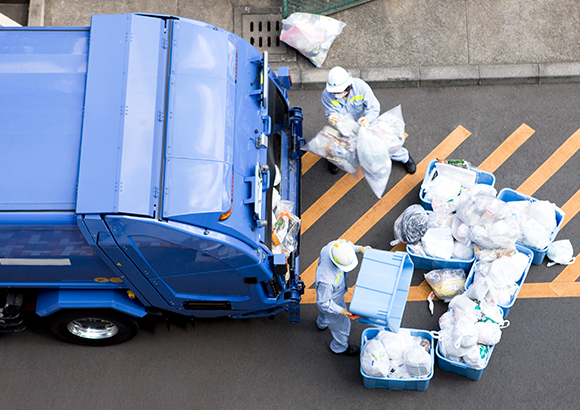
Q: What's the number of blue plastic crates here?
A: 7